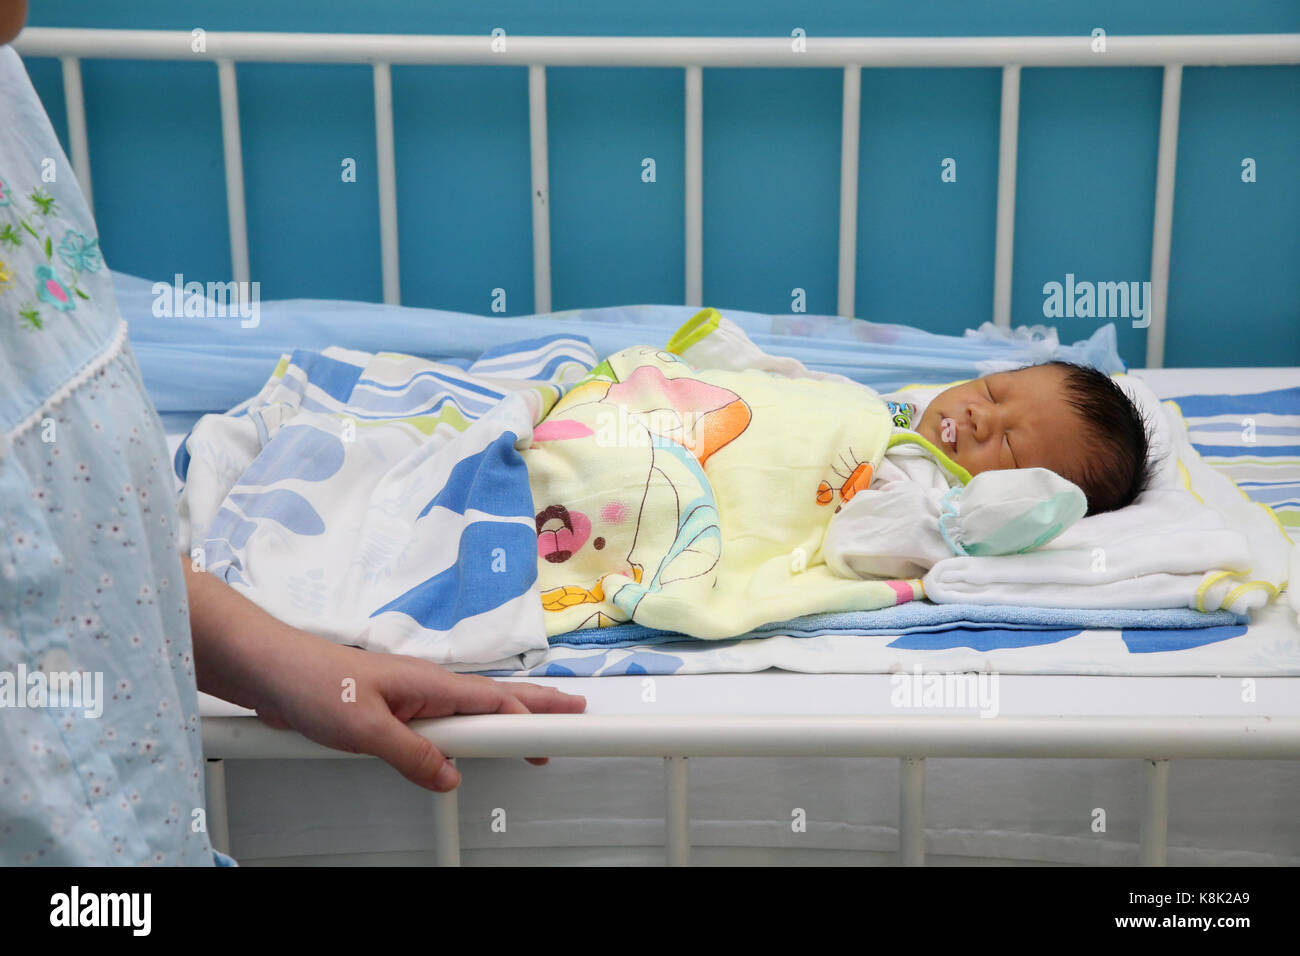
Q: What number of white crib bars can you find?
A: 13